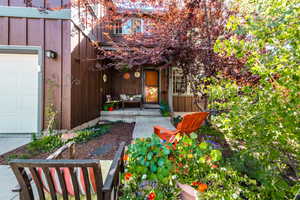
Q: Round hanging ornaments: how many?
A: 3